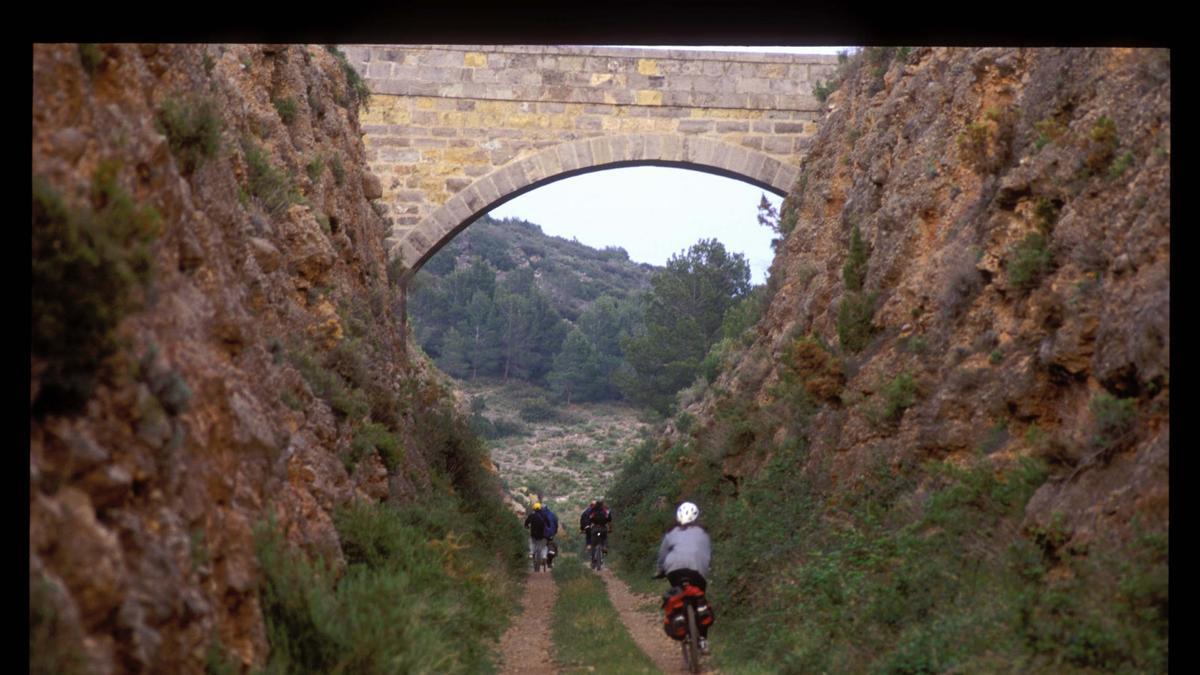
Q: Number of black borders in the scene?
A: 3